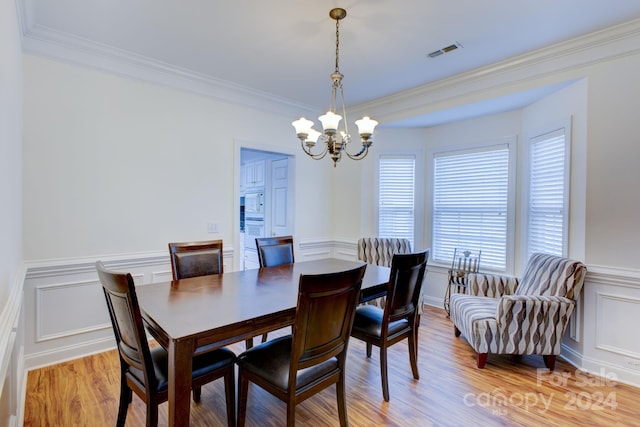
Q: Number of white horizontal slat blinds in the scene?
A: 3